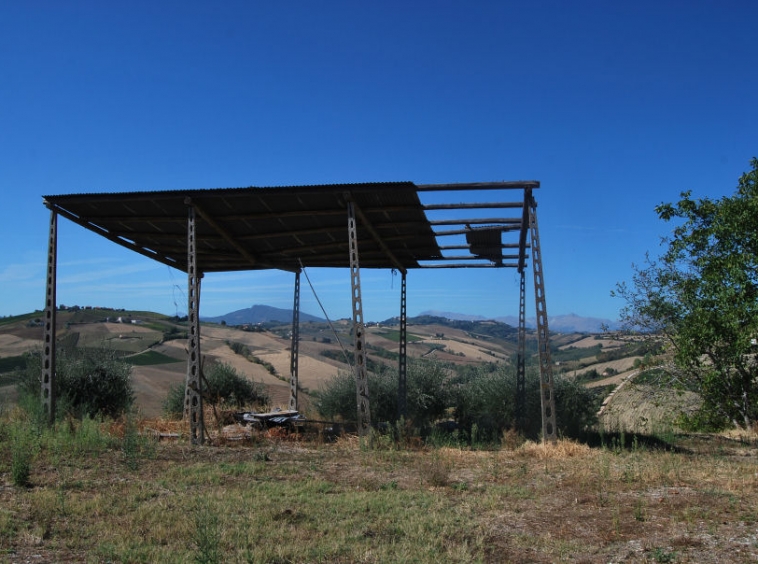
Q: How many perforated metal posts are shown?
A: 8